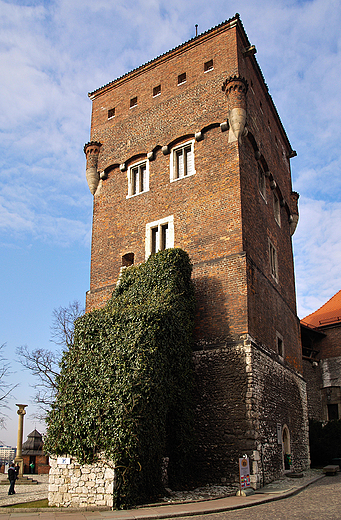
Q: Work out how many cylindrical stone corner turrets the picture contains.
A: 3